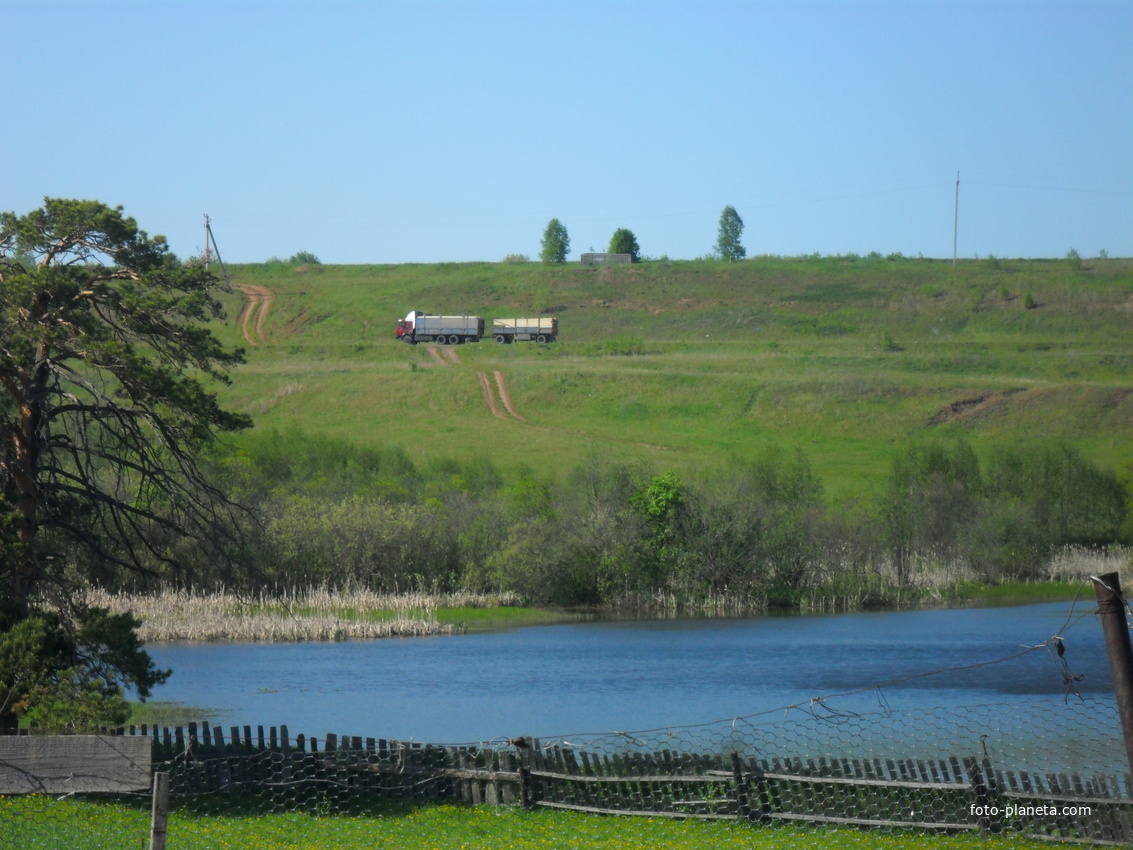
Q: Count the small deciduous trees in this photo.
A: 3